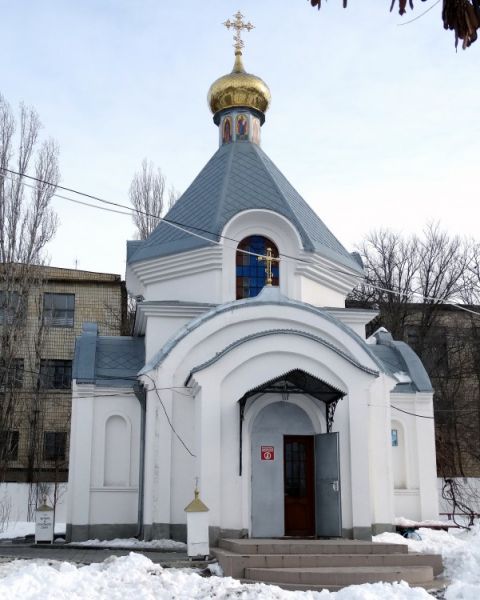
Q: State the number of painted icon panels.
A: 3